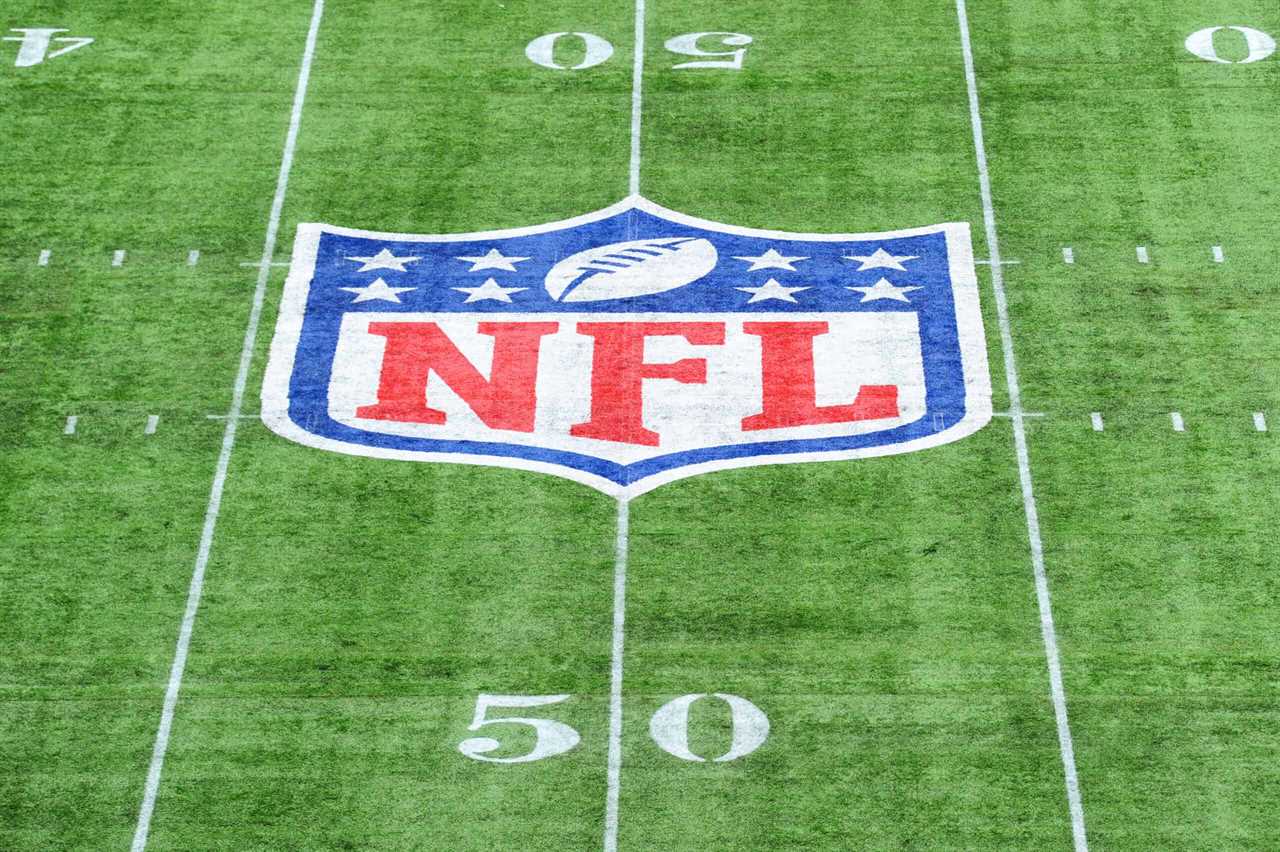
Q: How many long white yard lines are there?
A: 3